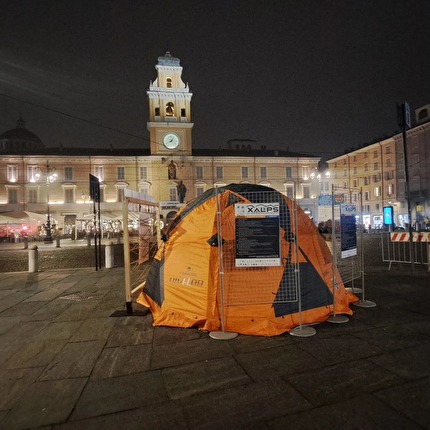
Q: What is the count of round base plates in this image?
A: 5